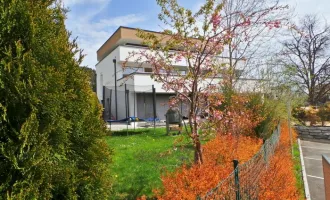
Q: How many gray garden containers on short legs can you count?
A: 1